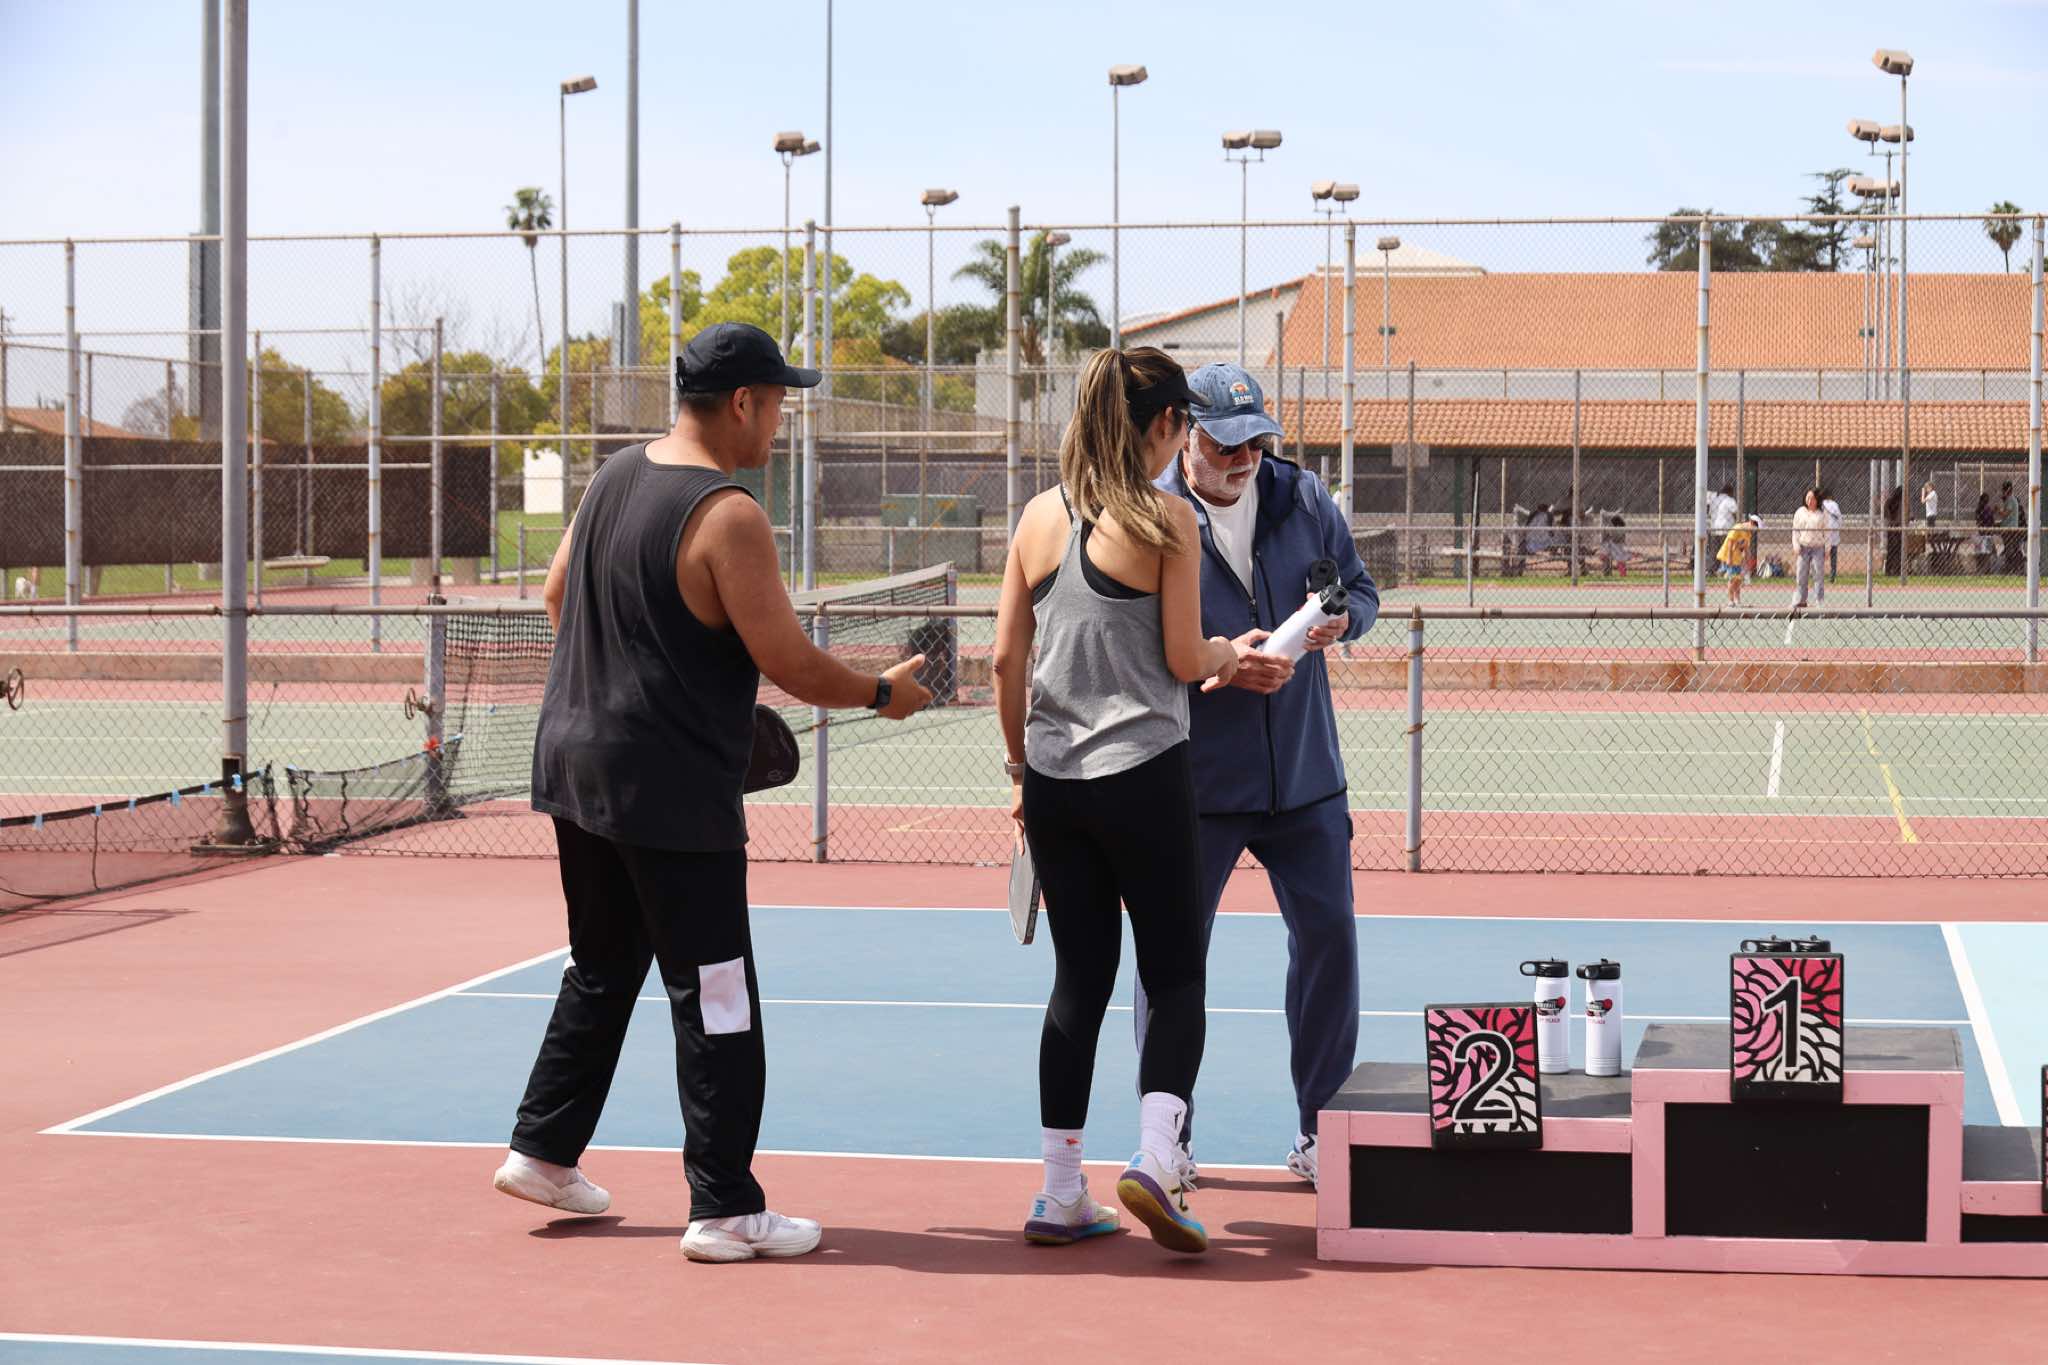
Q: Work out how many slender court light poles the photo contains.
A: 12